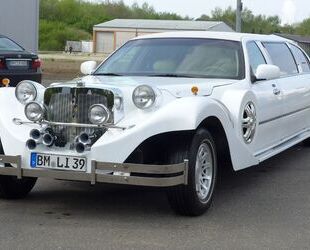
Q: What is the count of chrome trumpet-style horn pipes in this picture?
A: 5